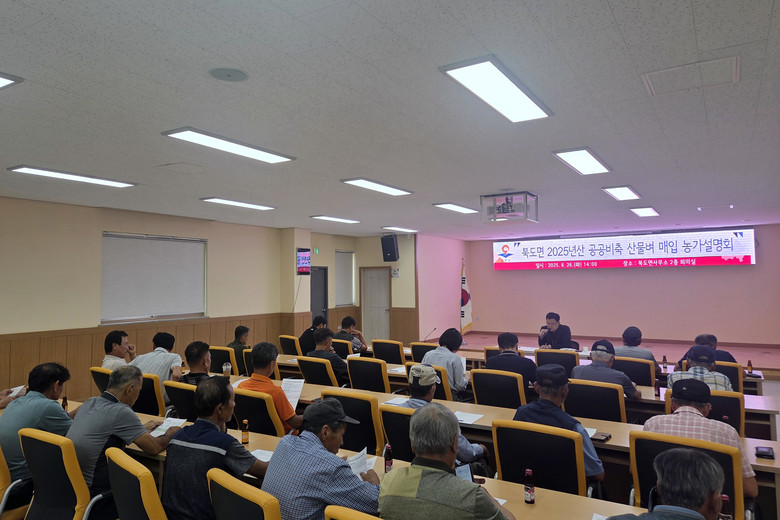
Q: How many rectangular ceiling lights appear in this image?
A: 12